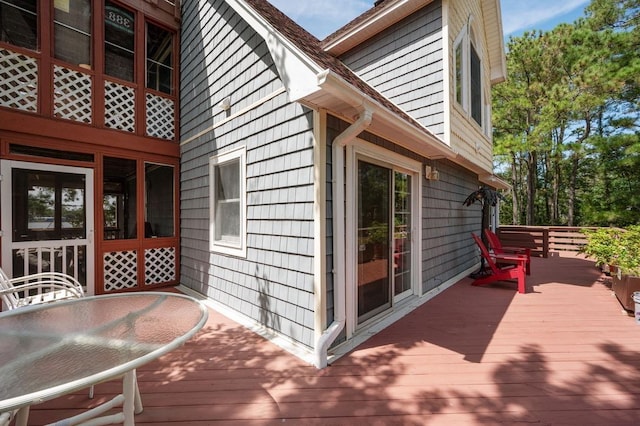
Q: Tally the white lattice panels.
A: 6